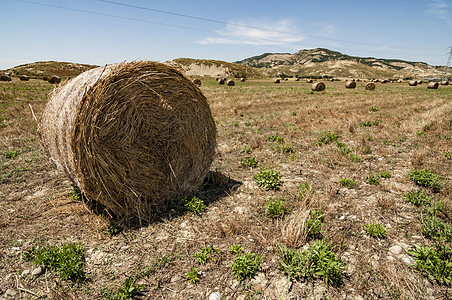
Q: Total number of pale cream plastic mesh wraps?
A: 1